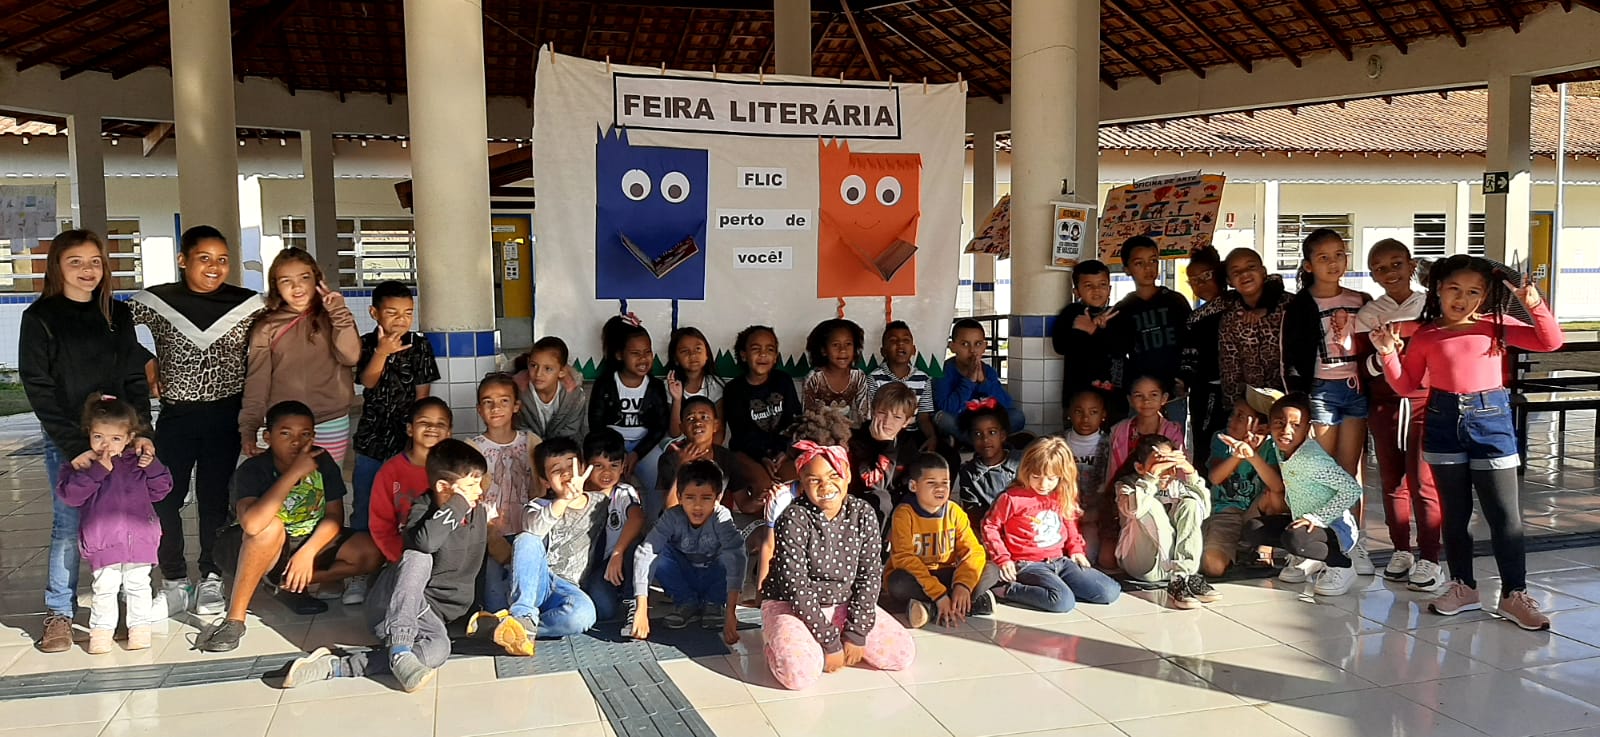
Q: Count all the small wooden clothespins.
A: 9